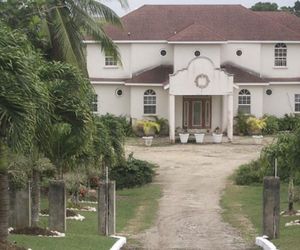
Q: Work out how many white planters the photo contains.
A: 5